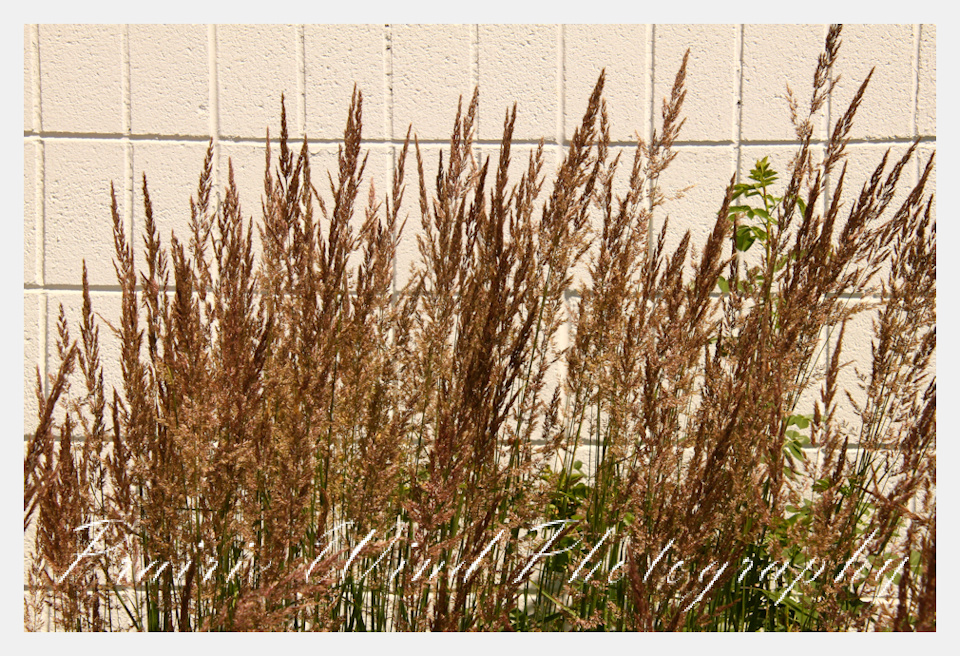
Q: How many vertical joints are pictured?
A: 11